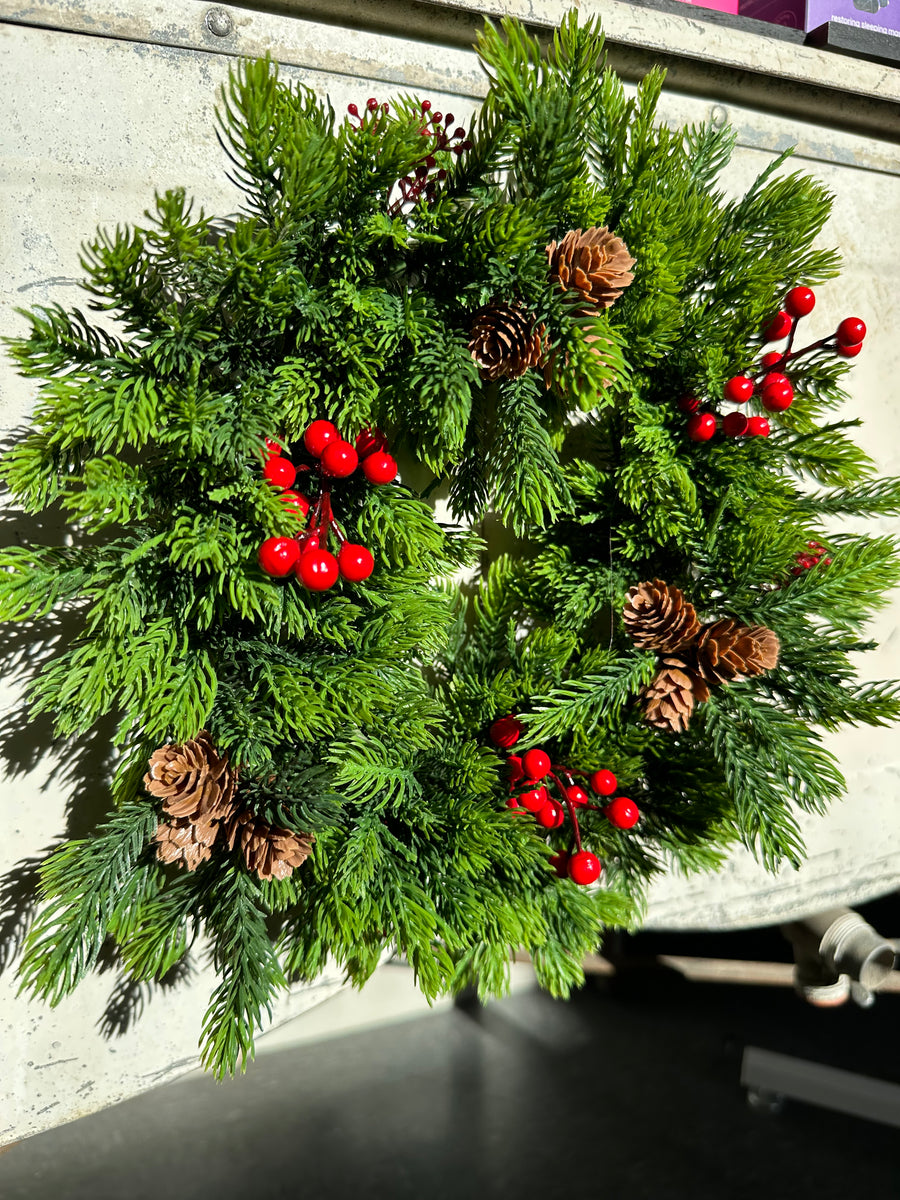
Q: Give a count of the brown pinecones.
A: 9